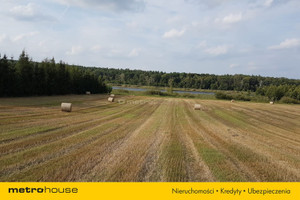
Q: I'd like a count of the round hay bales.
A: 7